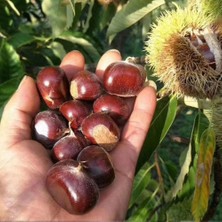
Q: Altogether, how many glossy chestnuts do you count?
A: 10